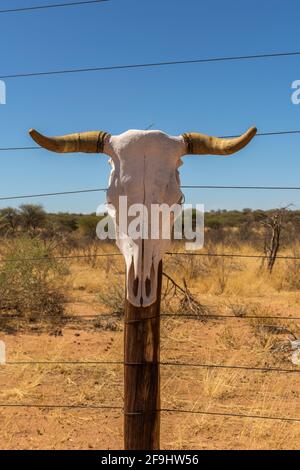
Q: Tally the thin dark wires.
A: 8